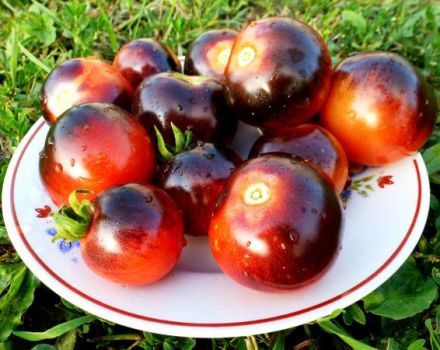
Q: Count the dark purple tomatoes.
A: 11